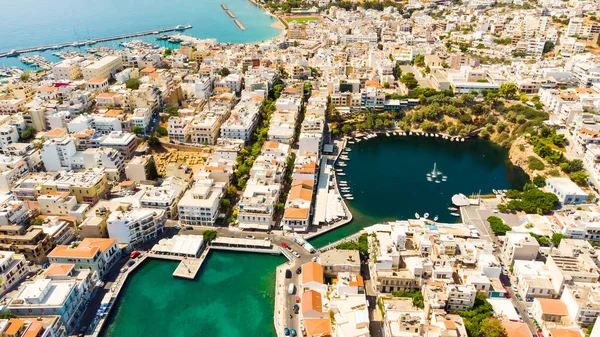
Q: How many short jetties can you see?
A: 3